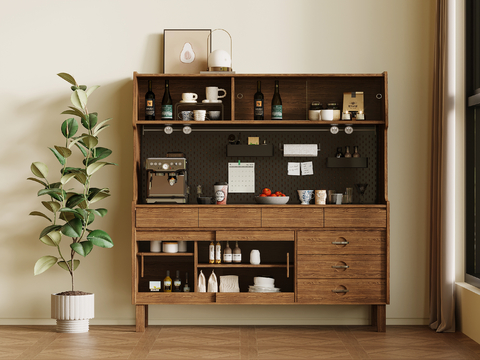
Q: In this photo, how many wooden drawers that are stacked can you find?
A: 3